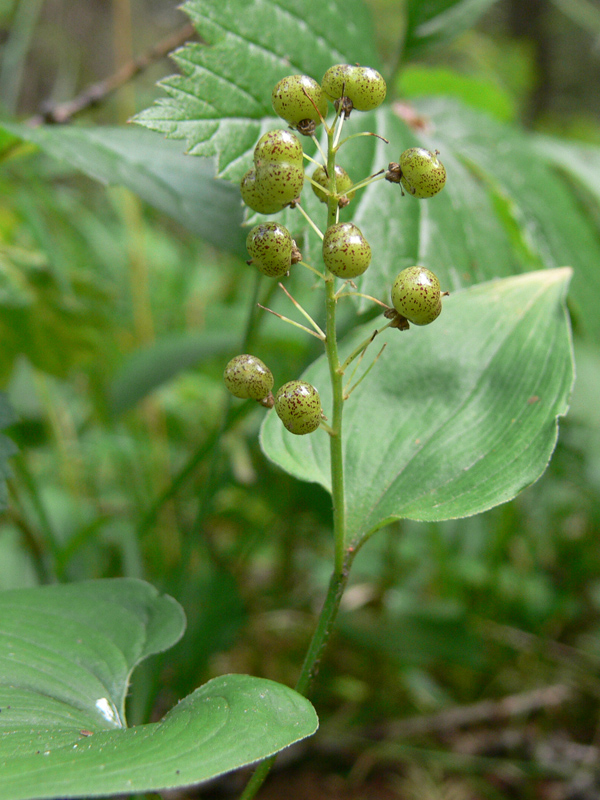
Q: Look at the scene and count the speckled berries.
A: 10